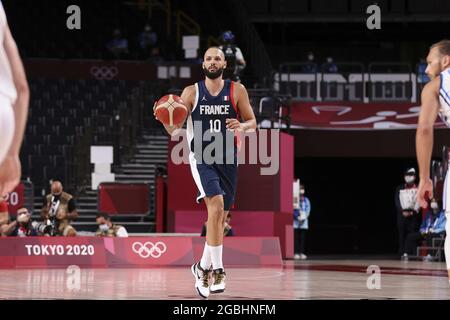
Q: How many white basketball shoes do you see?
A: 2